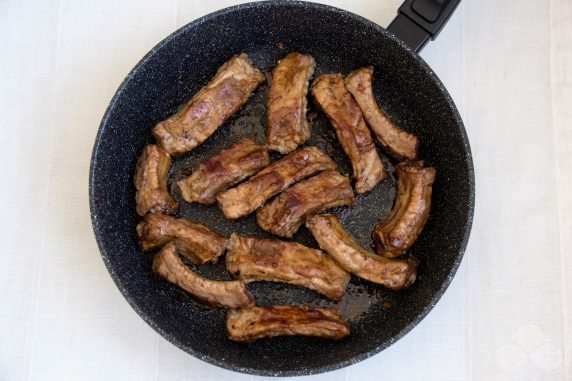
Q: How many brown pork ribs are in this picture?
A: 14